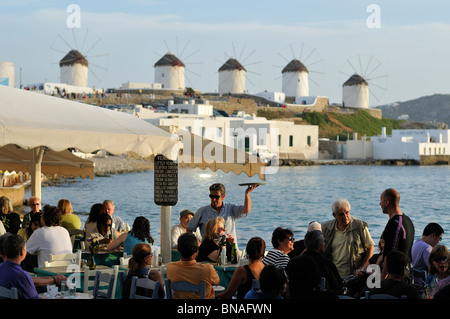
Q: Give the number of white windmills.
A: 5